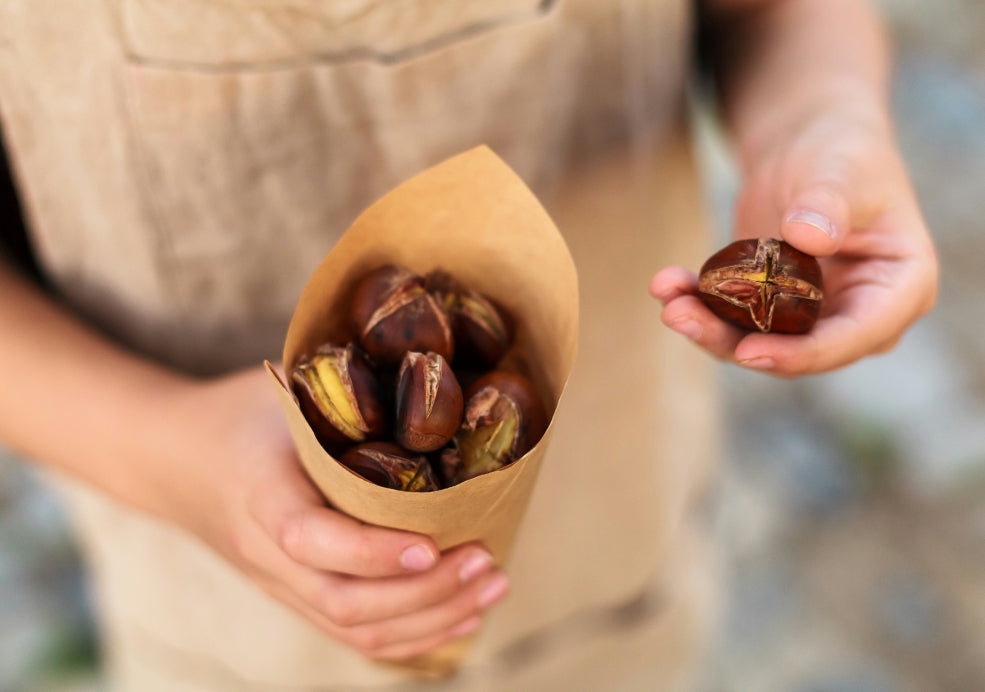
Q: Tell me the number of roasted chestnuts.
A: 7